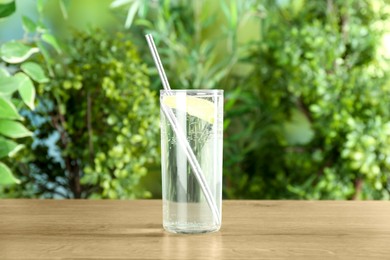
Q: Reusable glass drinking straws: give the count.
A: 1